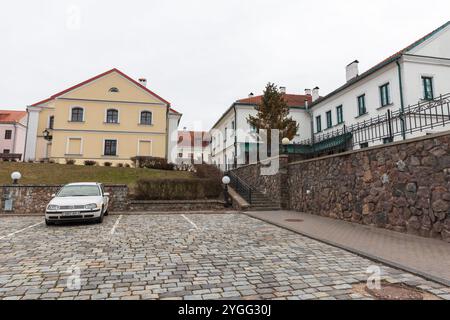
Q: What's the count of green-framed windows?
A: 6